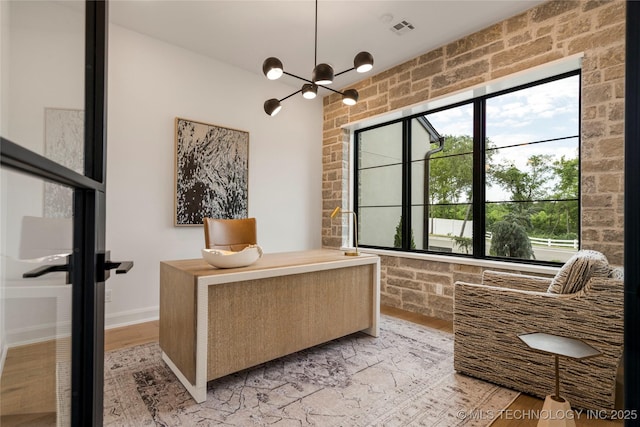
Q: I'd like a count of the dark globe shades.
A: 6